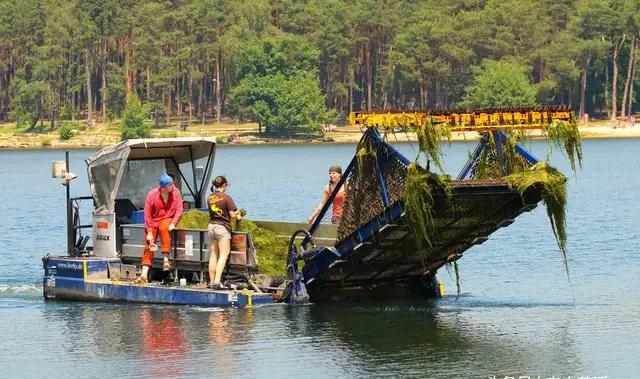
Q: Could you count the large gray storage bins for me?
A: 1